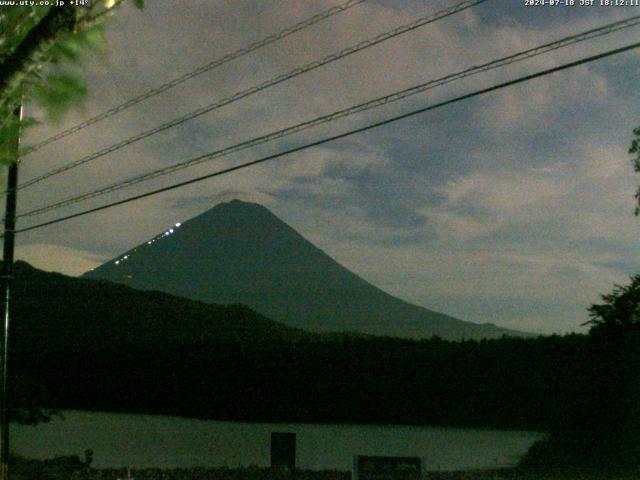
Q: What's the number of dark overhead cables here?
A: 4